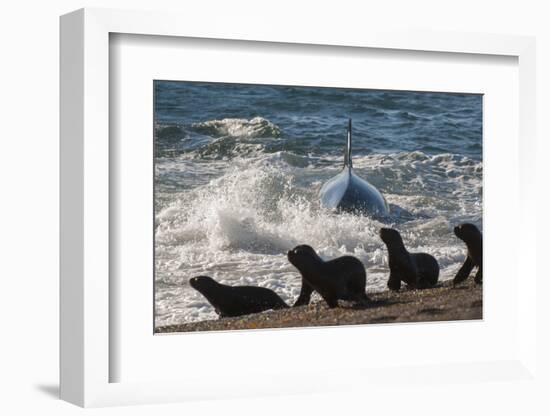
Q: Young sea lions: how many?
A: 4